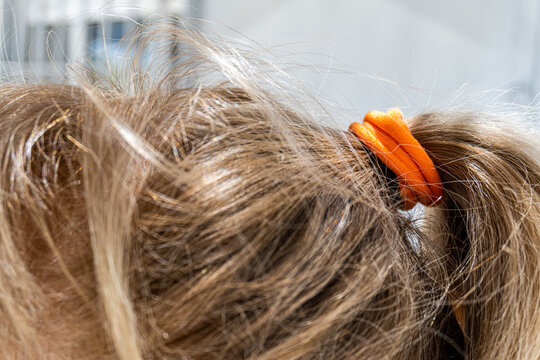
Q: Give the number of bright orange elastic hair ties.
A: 1